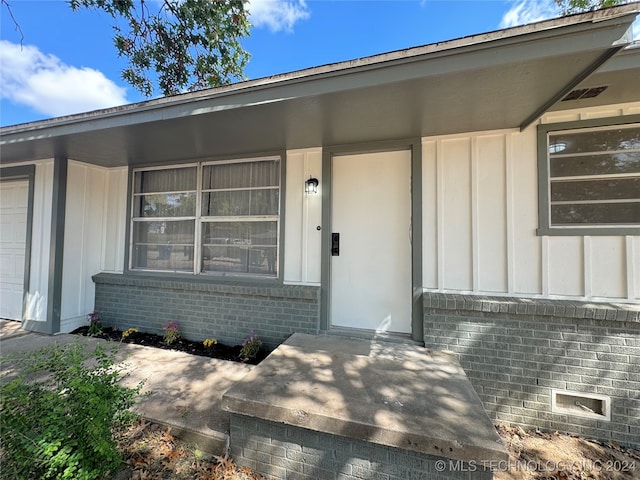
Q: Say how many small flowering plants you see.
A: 5